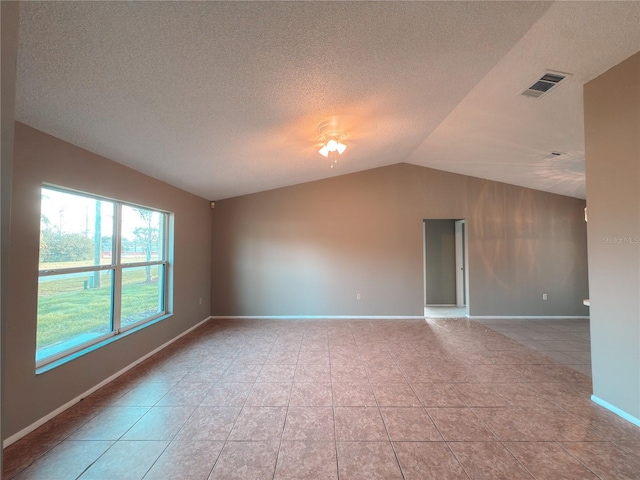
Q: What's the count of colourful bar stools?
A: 0